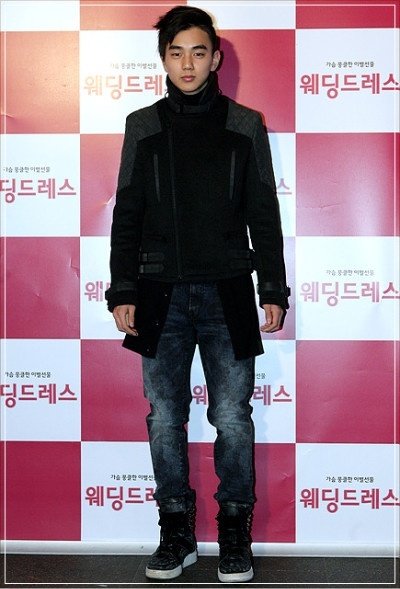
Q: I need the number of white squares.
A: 12